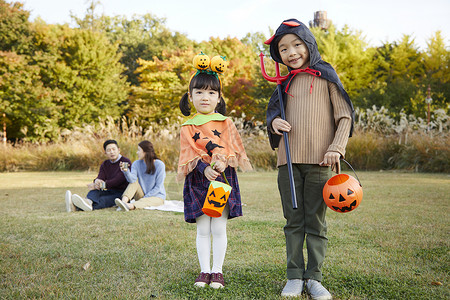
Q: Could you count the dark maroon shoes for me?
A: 2